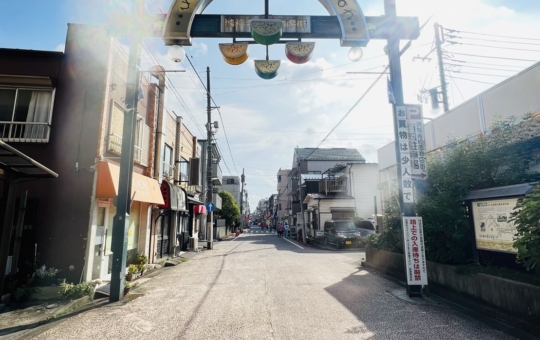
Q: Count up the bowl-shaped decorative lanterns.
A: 4